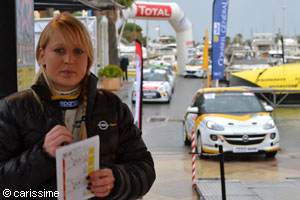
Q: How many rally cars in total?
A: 4